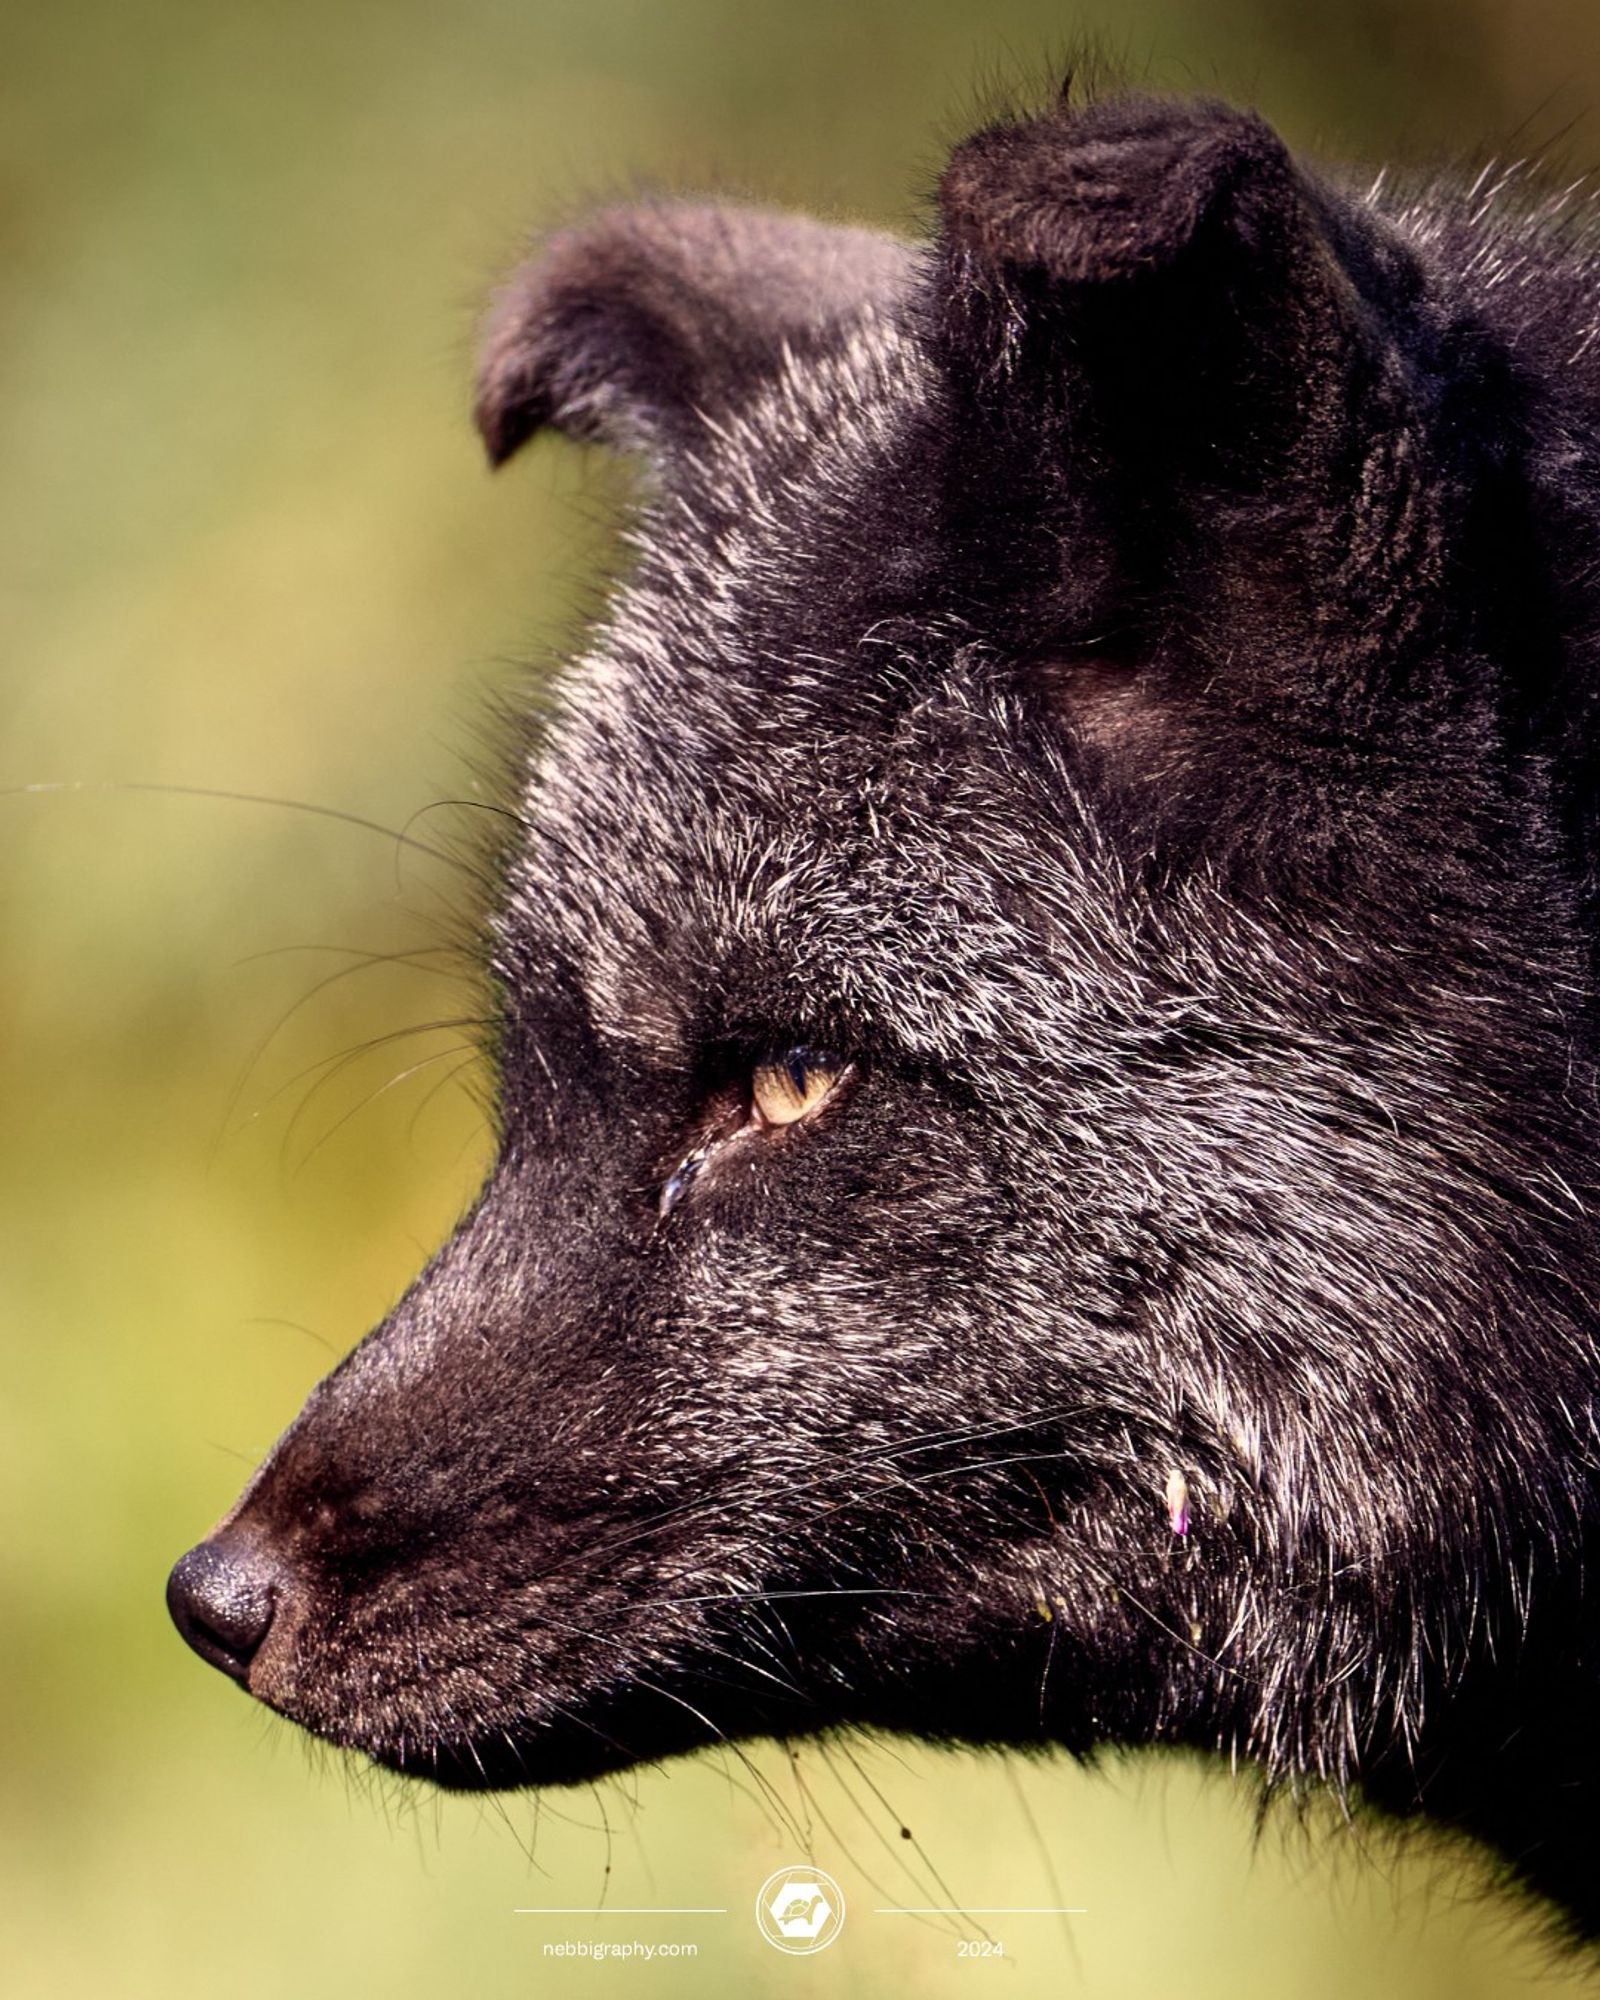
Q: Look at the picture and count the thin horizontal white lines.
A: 2